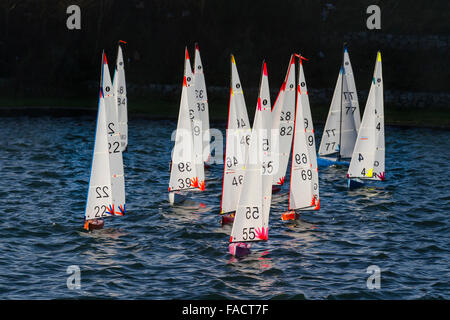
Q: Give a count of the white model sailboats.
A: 10